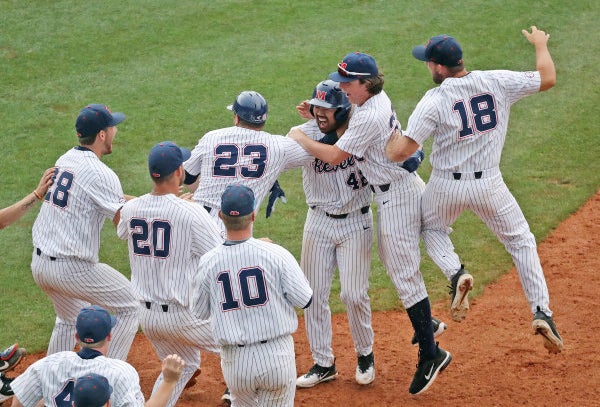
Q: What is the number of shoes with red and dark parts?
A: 1